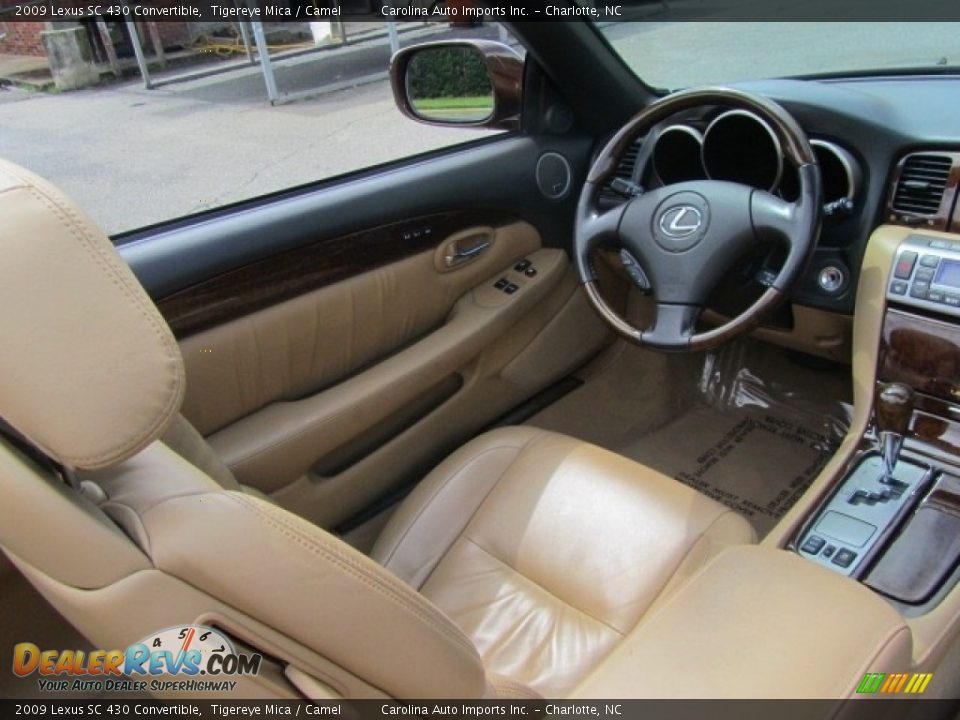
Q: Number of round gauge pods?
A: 3